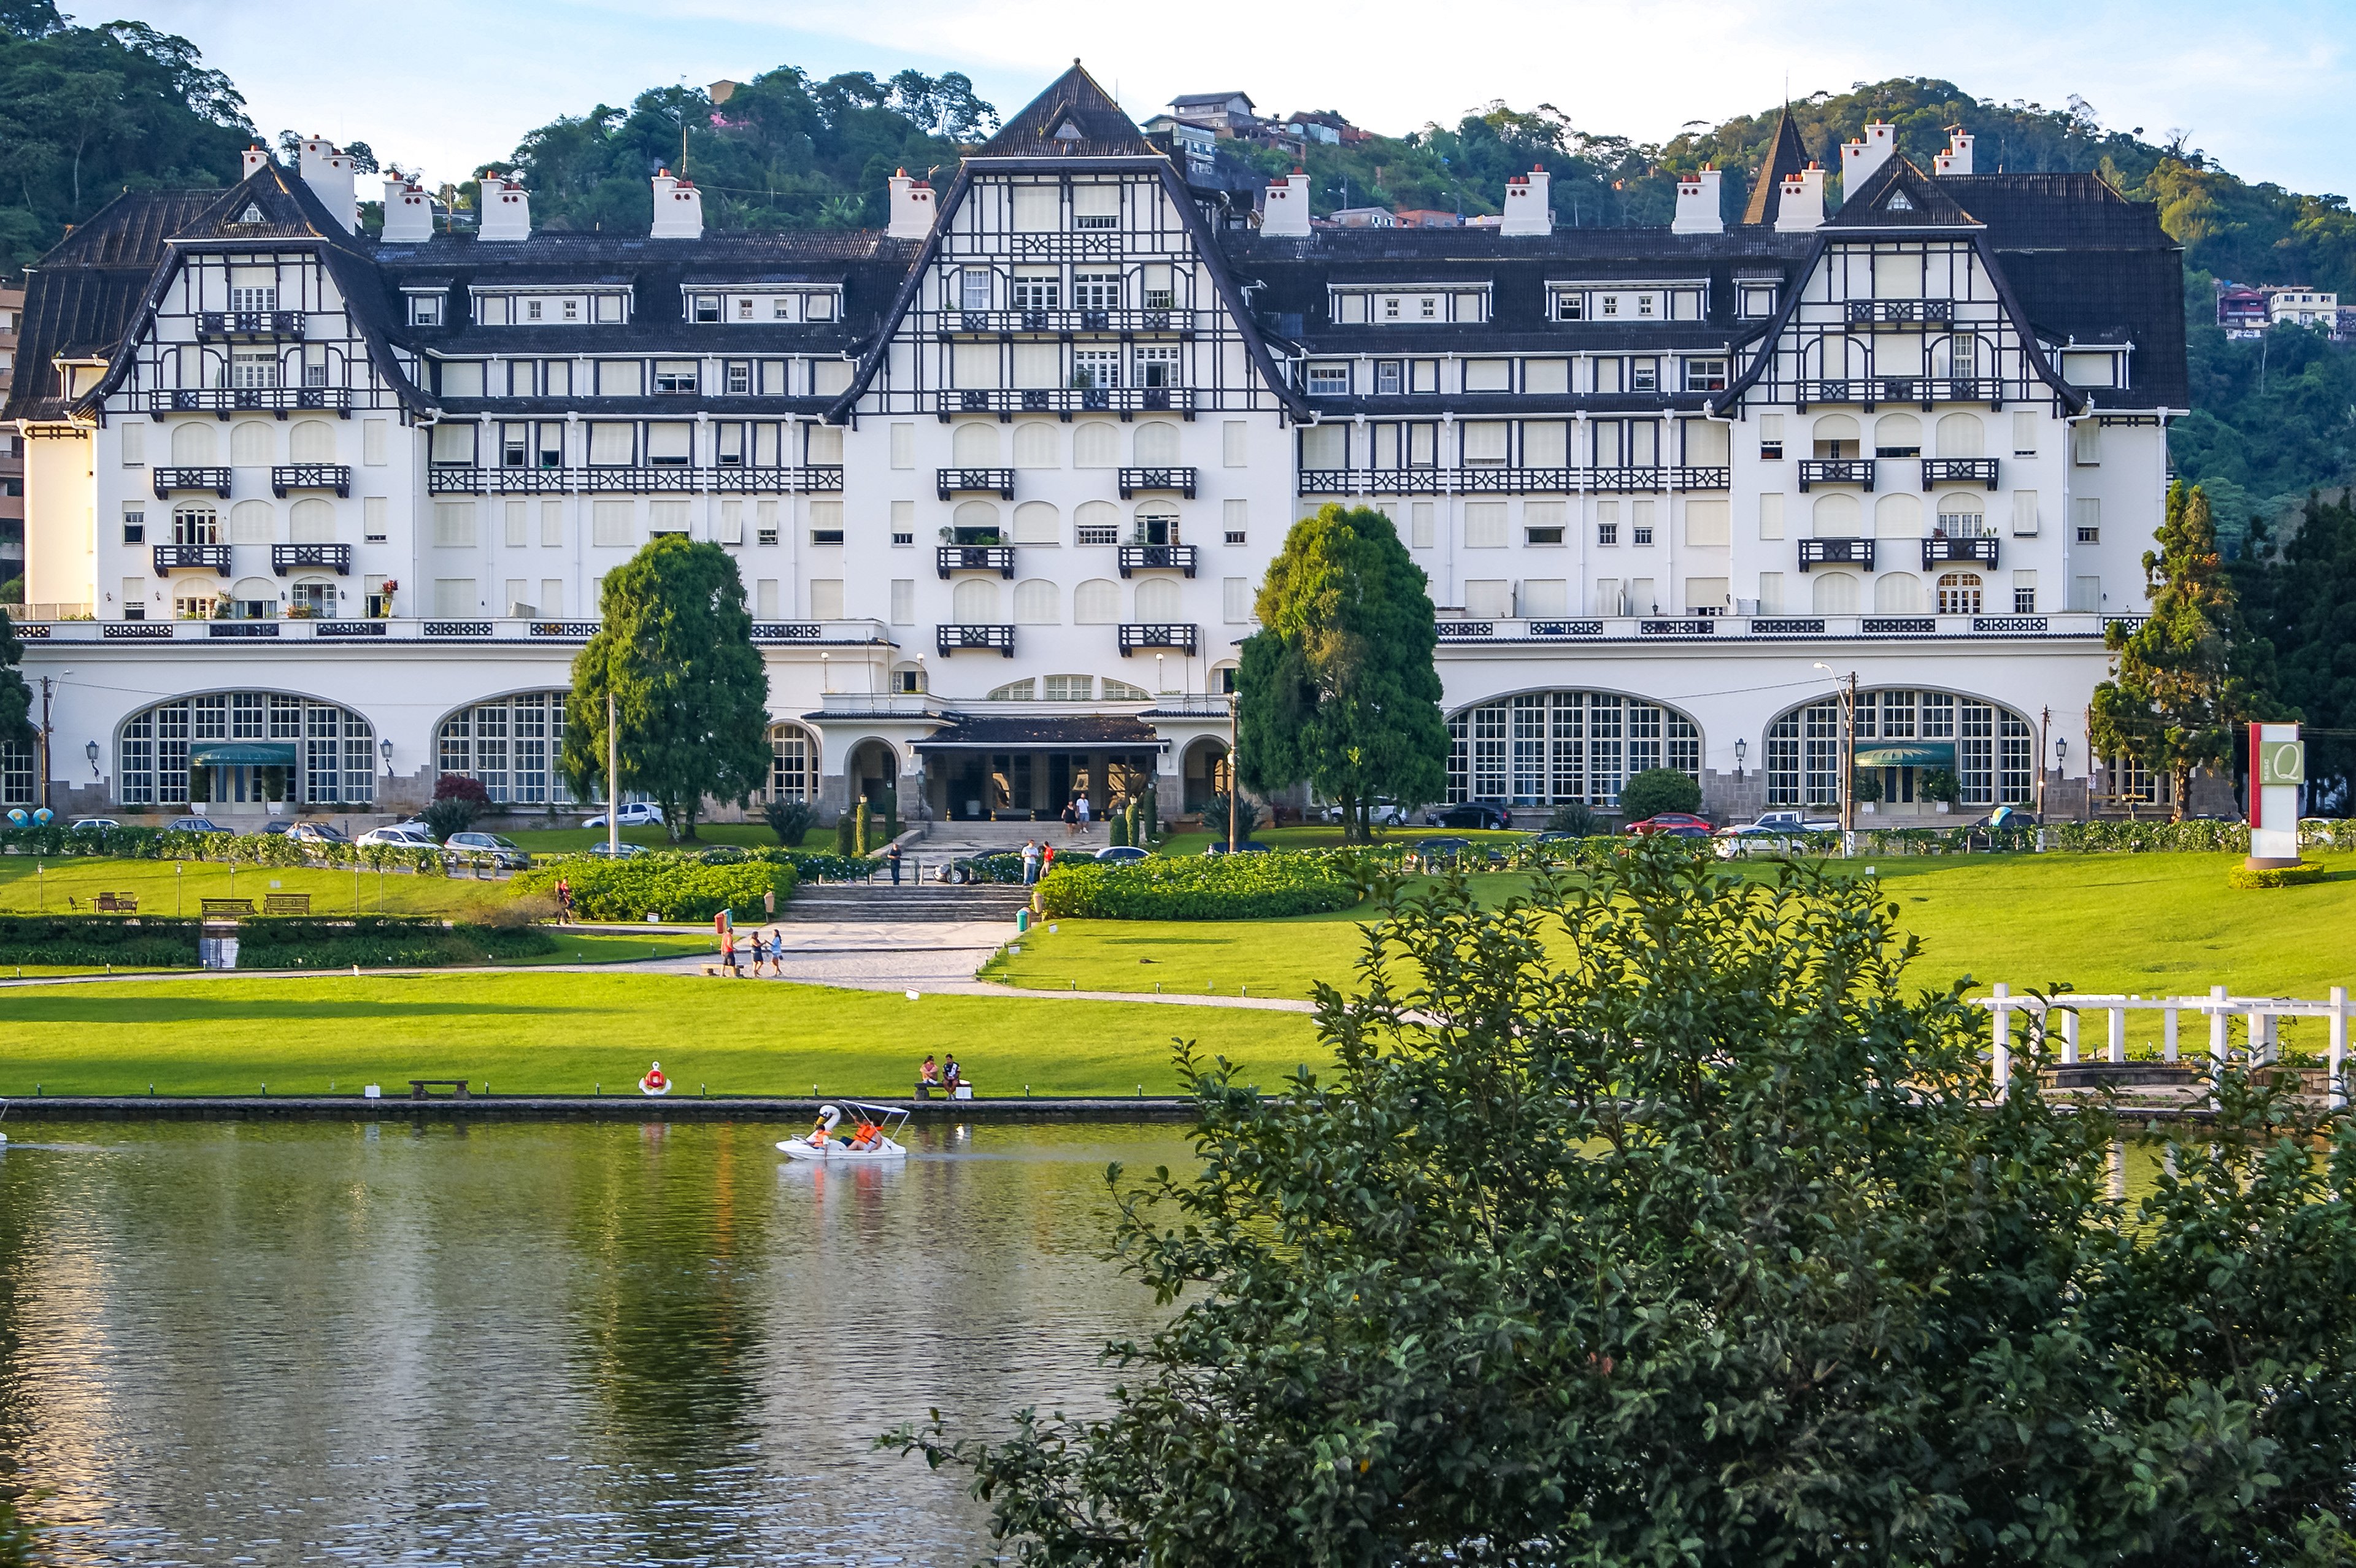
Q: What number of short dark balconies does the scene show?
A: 14